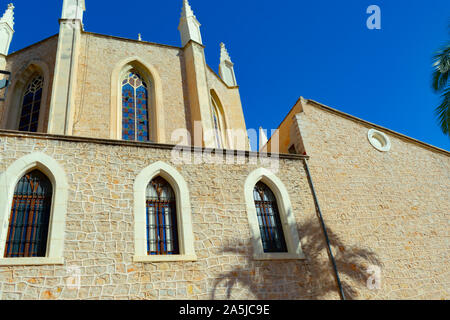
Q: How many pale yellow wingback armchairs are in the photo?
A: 0